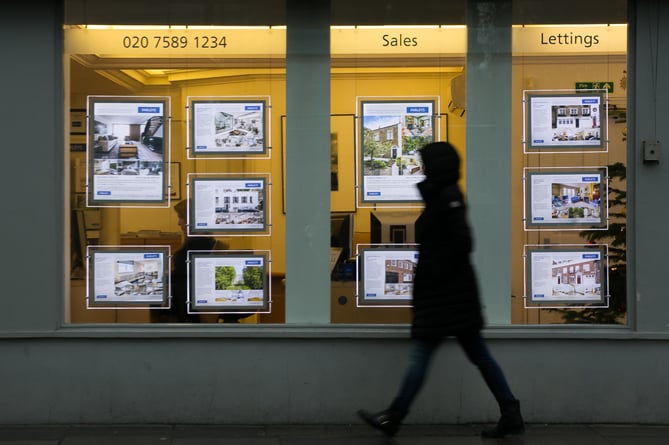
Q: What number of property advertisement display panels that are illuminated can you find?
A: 10